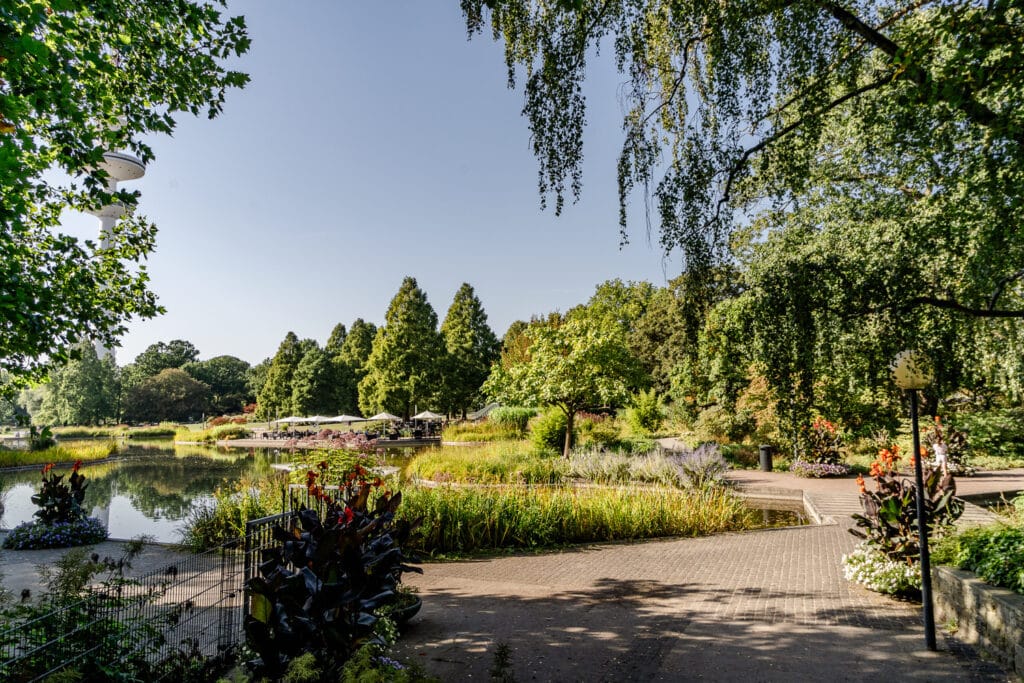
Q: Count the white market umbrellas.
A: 5